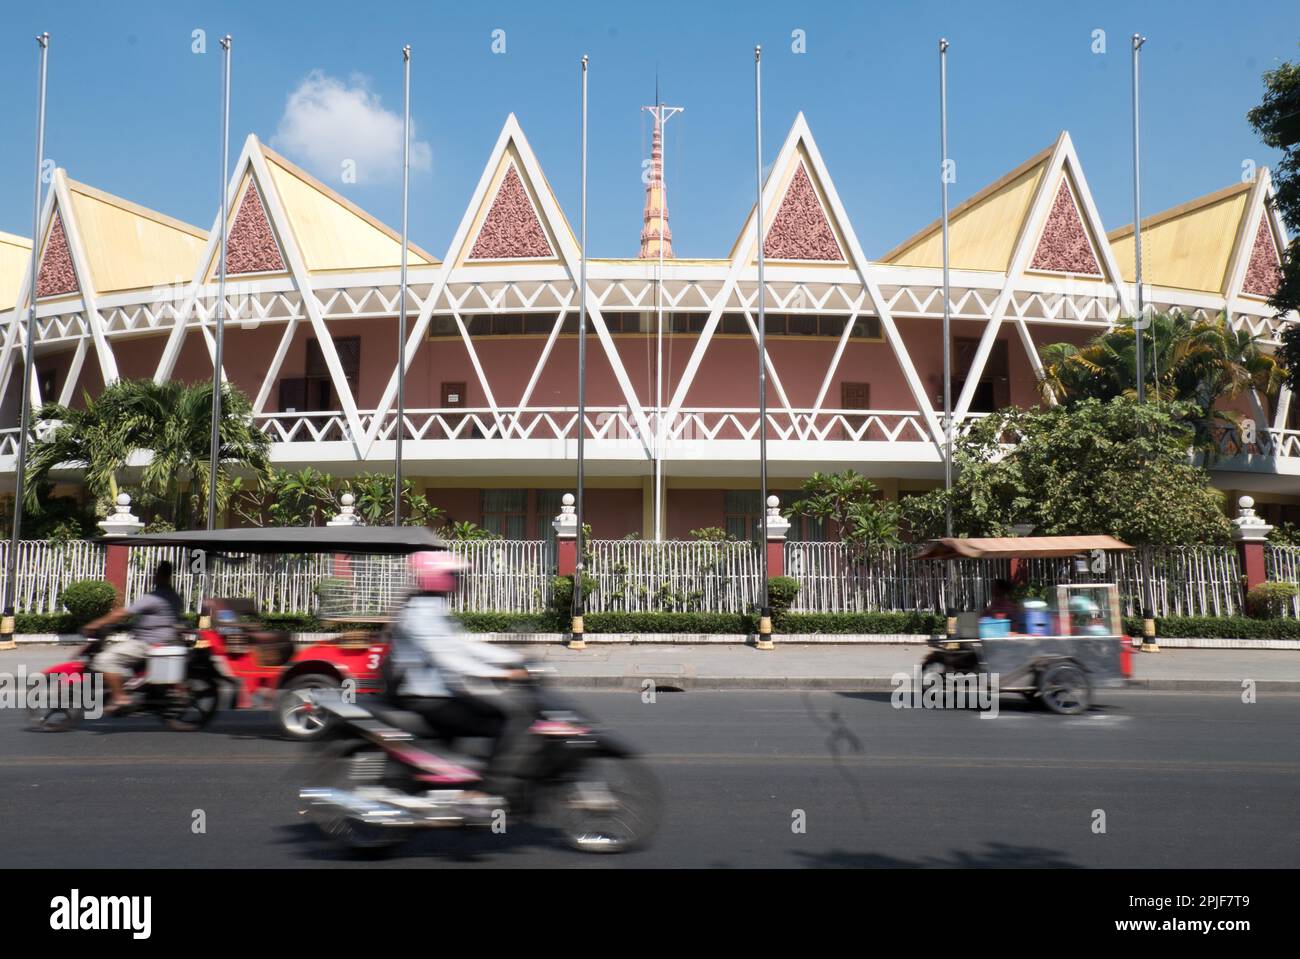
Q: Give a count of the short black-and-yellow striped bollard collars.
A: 6